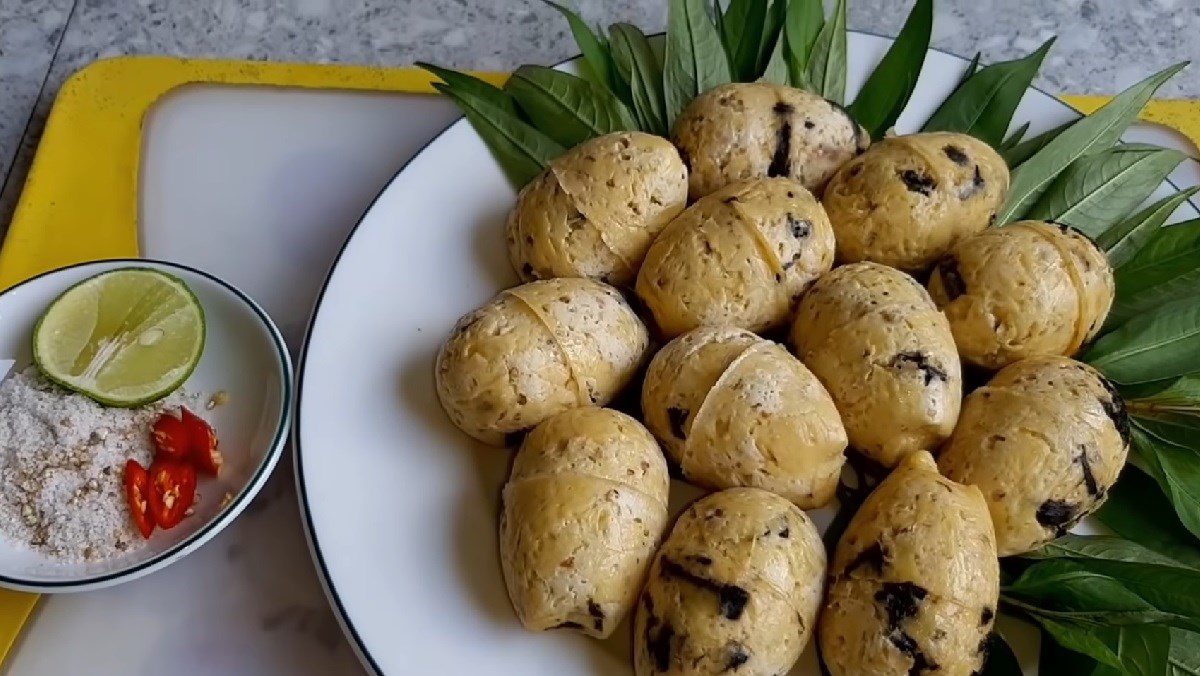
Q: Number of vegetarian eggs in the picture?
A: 12